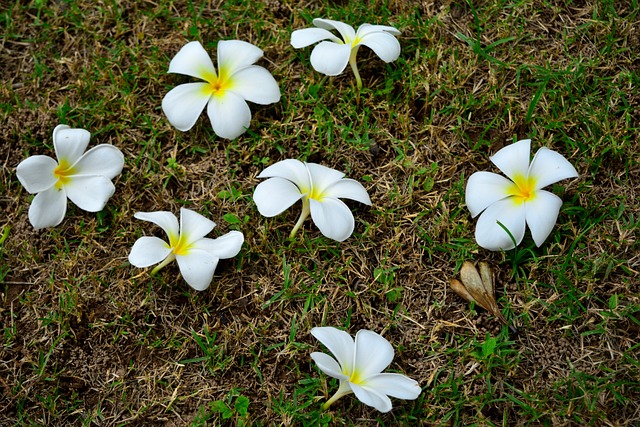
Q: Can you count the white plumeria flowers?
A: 7